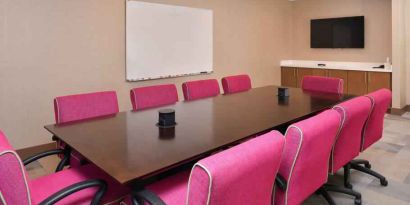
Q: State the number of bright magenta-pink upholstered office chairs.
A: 10